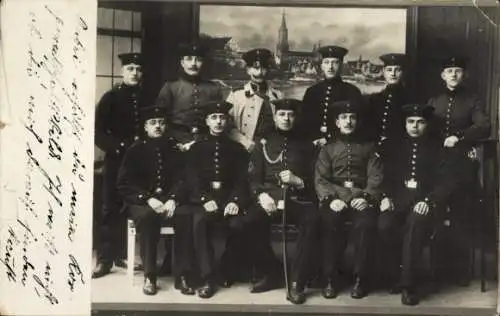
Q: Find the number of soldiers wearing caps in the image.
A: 11